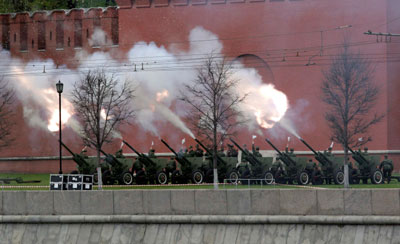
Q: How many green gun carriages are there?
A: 9